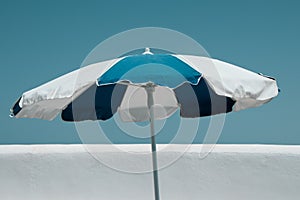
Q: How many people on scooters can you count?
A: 0